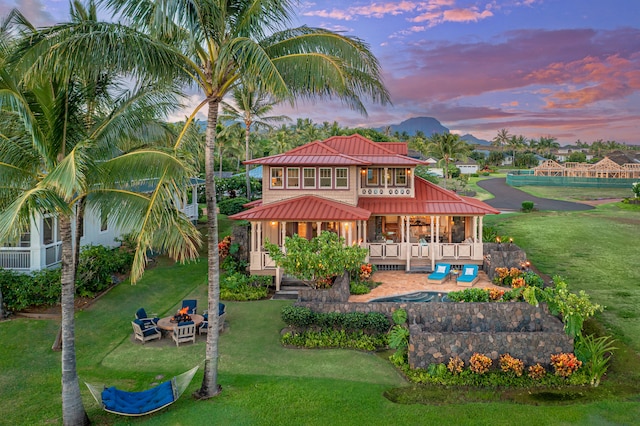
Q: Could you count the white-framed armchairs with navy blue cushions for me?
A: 6